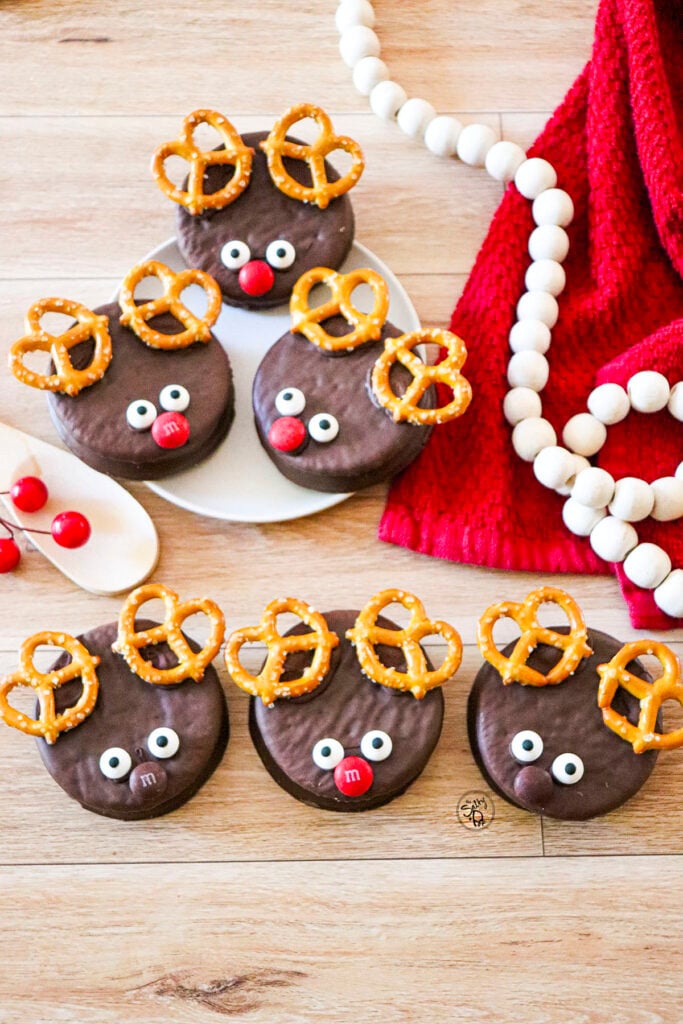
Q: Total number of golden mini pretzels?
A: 12